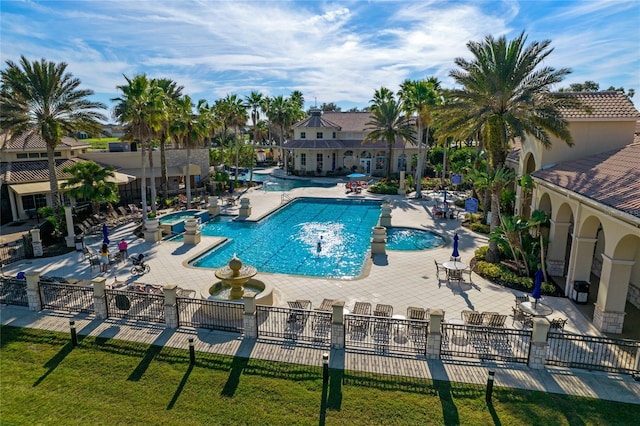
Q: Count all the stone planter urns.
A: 6